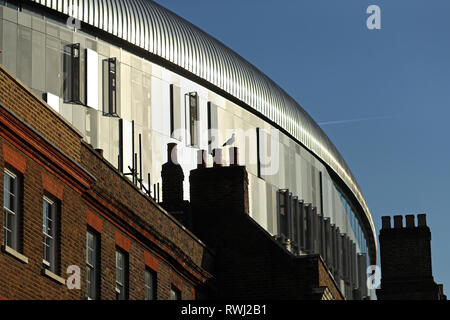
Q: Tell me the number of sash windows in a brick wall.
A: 6